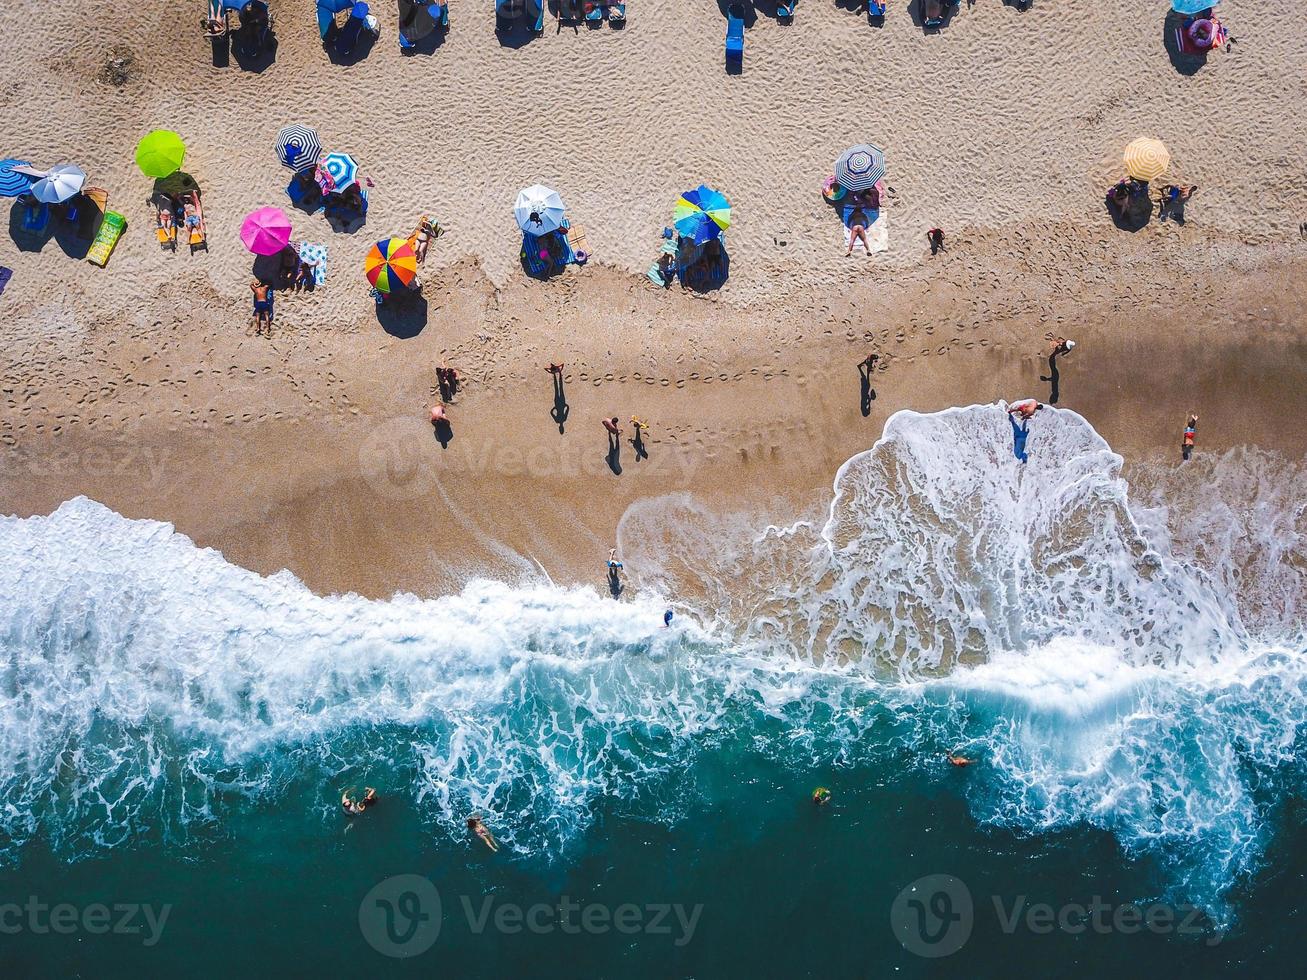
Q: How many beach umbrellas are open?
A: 14